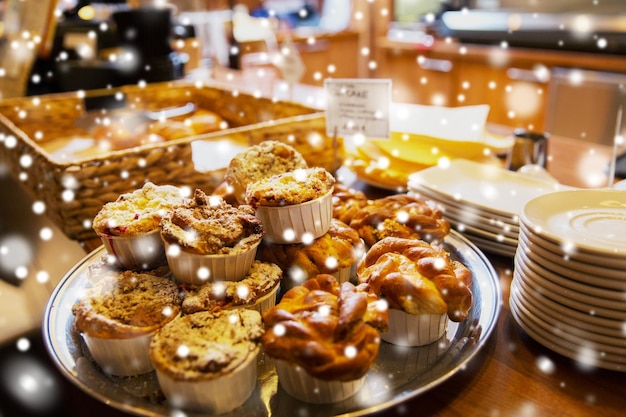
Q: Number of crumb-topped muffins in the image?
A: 7